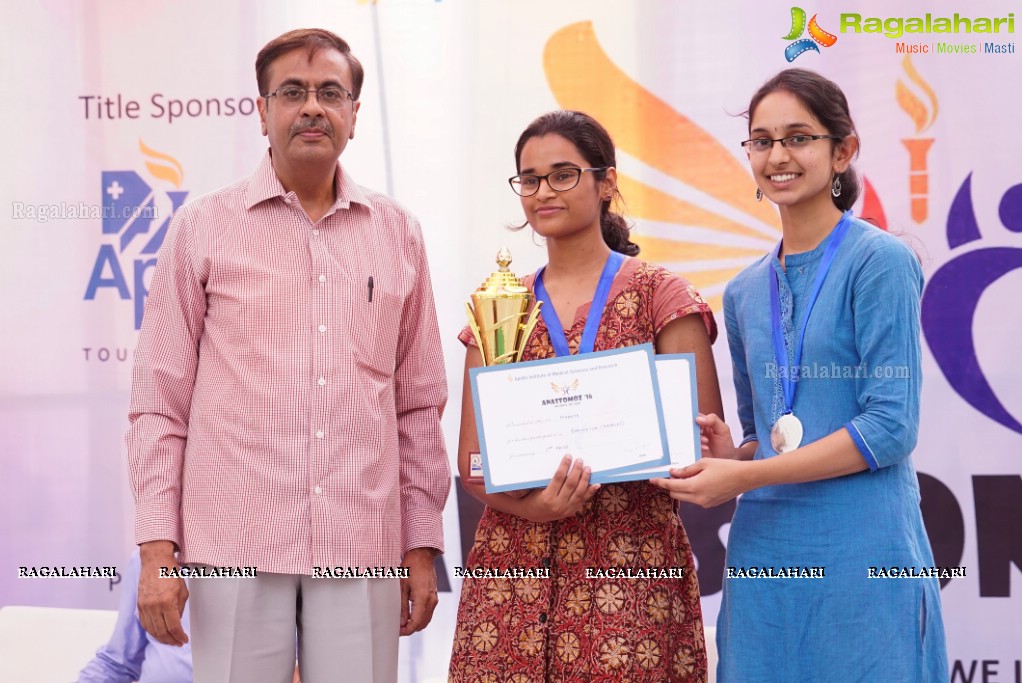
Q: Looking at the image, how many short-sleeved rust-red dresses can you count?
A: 1